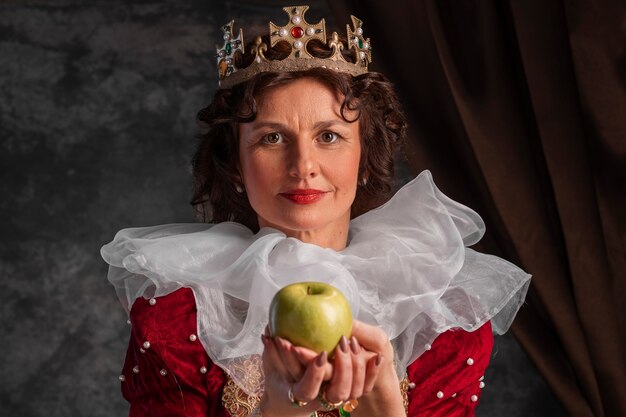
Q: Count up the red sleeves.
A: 2